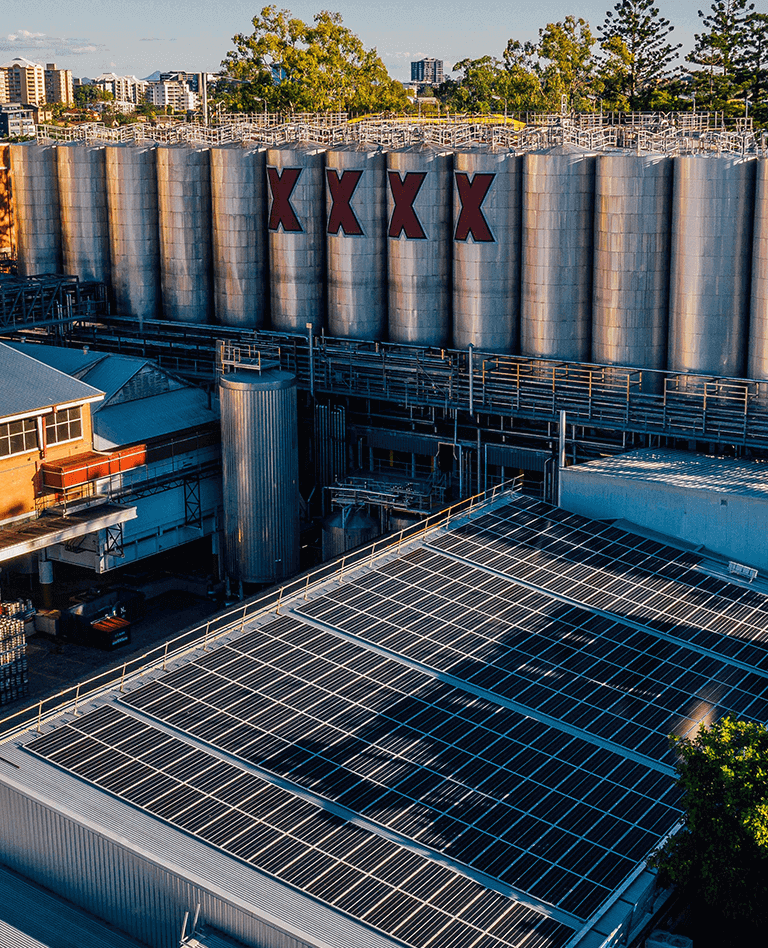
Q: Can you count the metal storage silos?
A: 14